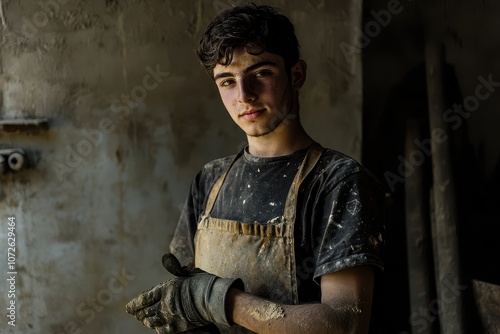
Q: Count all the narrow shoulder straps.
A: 2